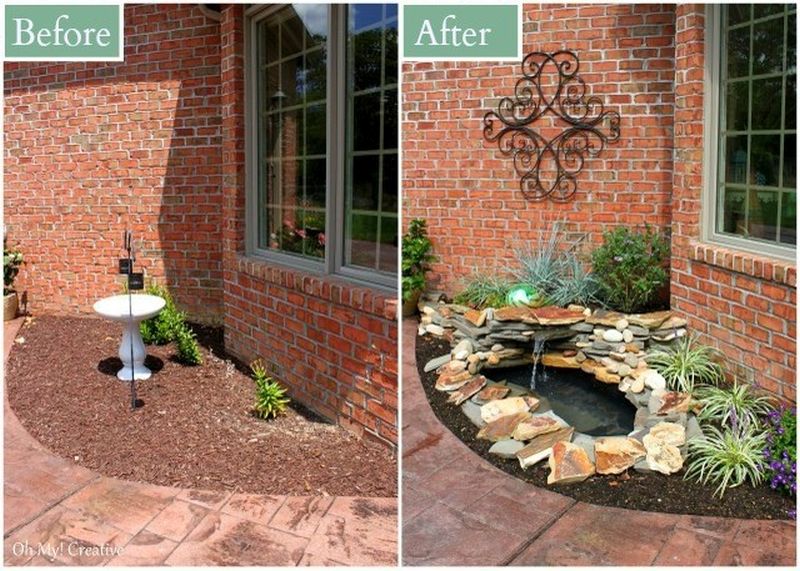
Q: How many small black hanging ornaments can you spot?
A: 2